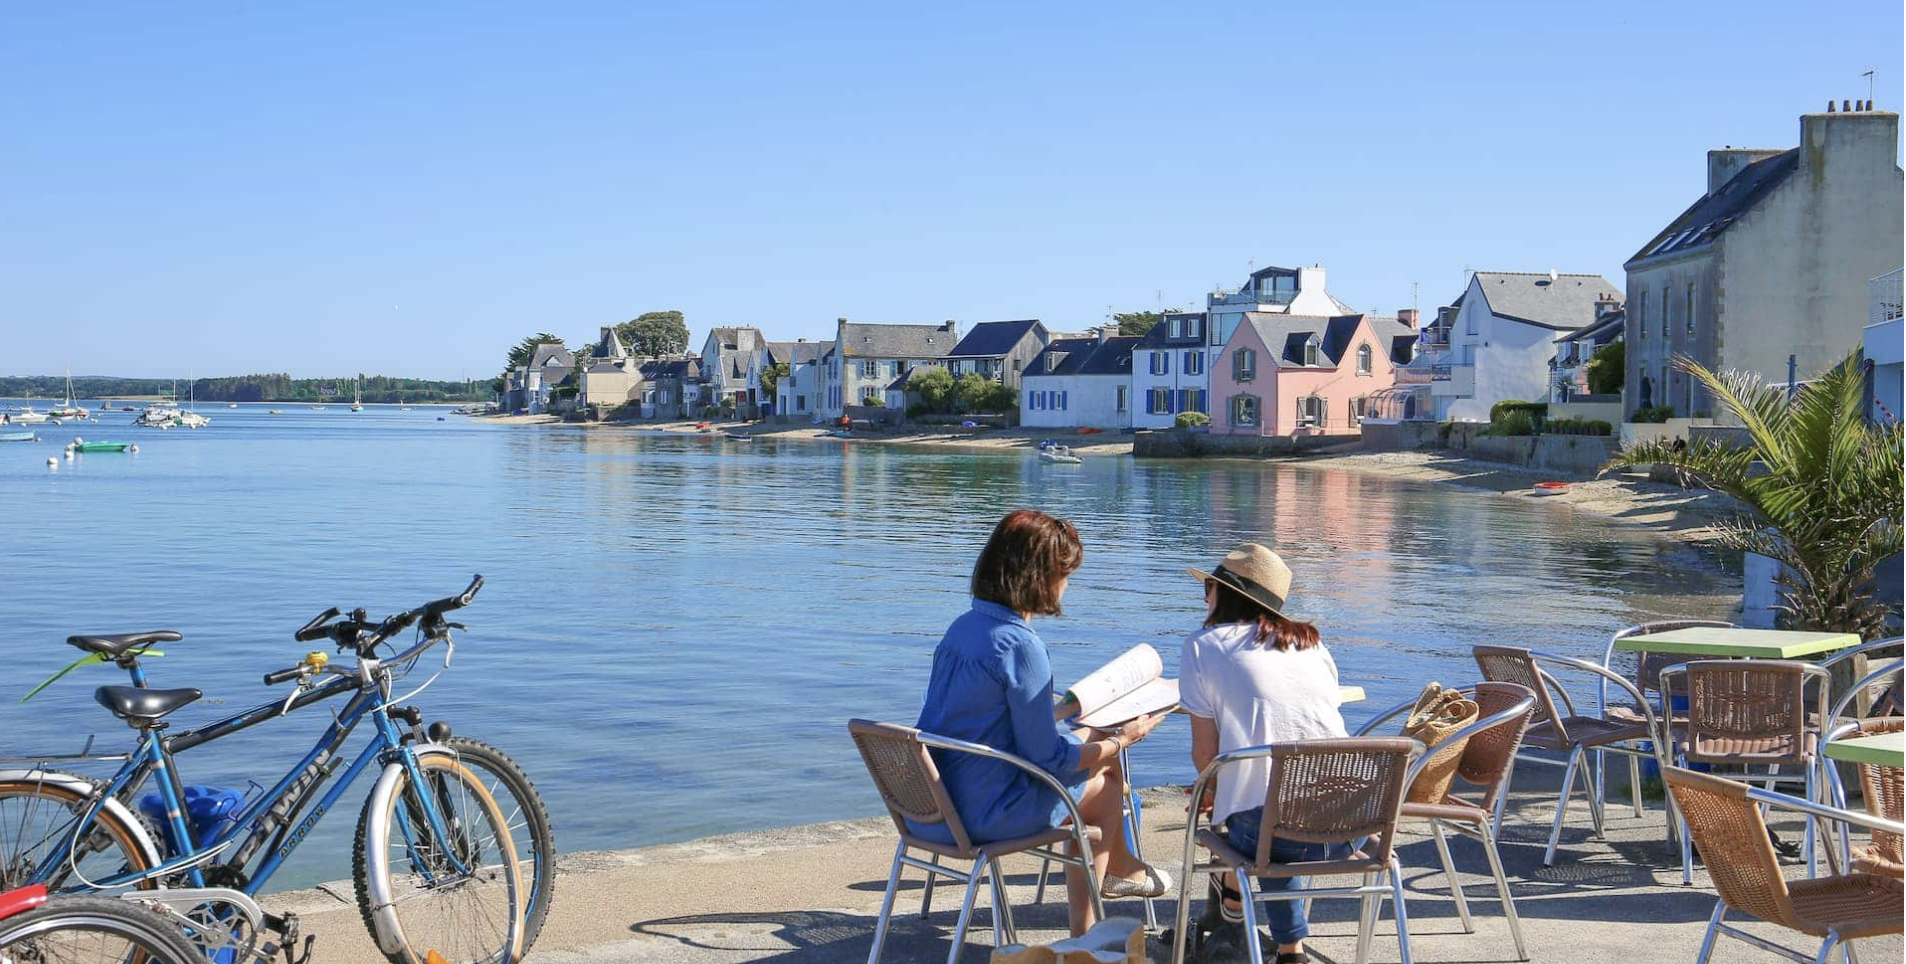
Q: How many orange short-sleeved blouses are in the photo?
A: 0